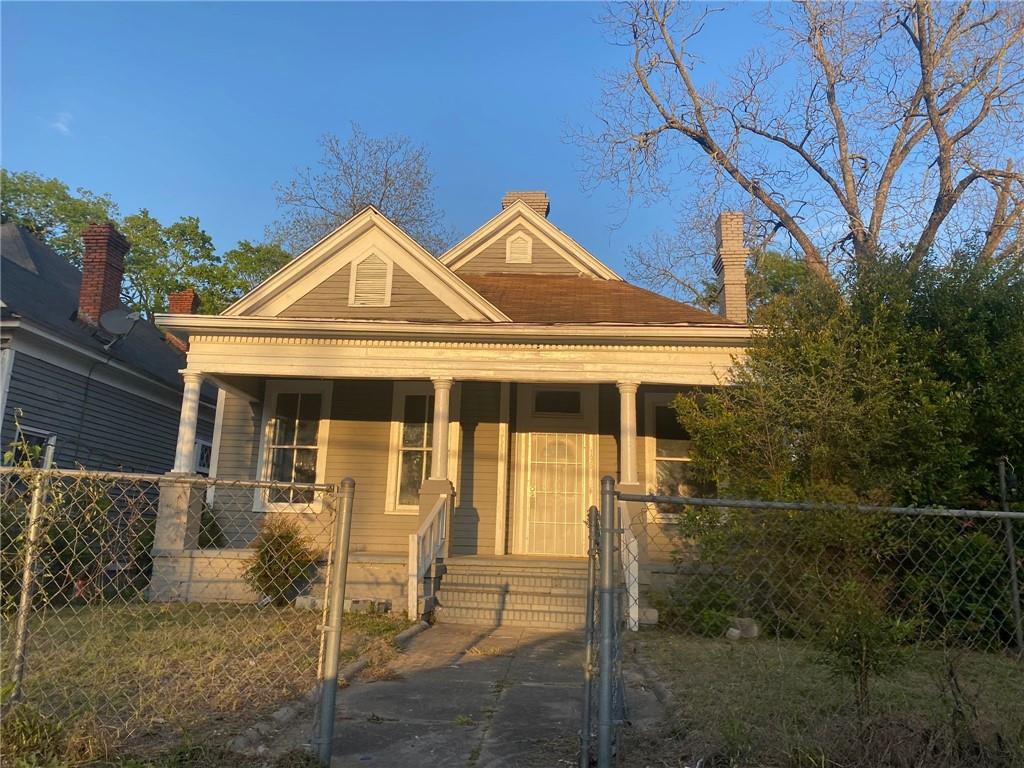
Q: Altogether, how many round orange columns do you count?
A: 0